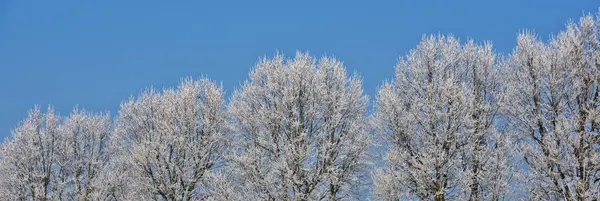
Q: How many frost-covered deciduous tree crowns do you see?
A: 5